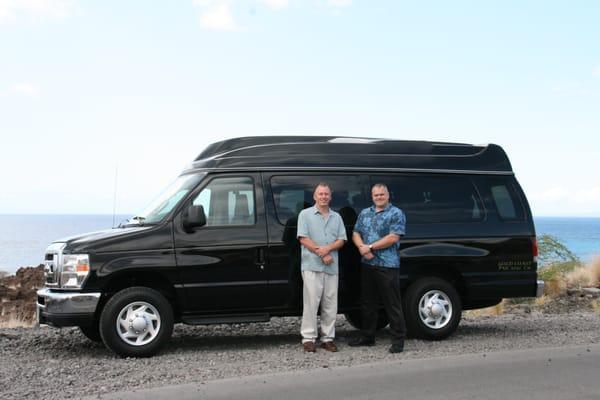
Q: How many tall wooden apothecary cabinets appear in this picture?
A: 0